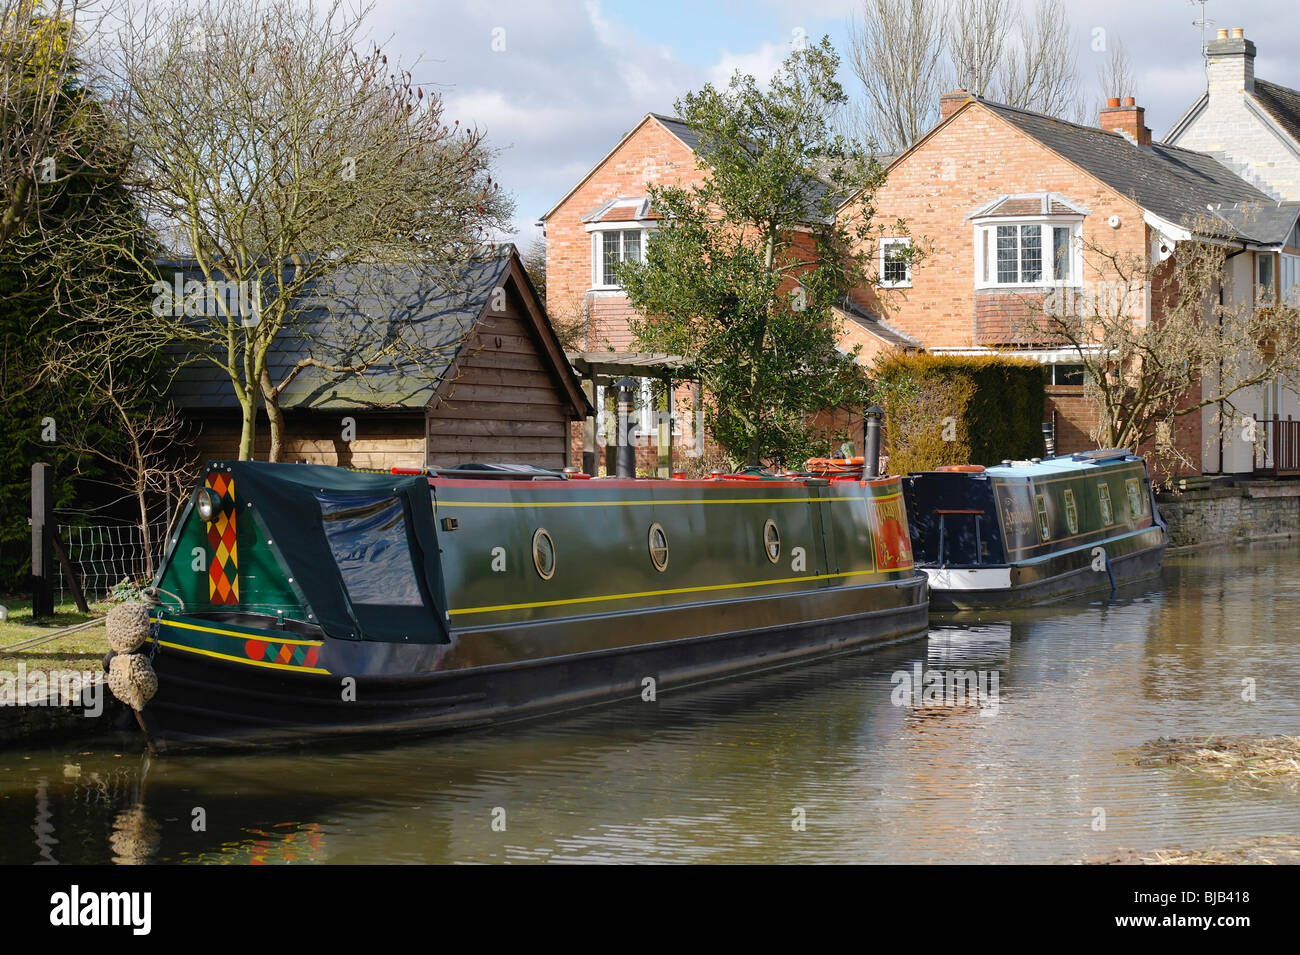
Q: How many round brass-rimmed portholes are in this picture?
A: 3